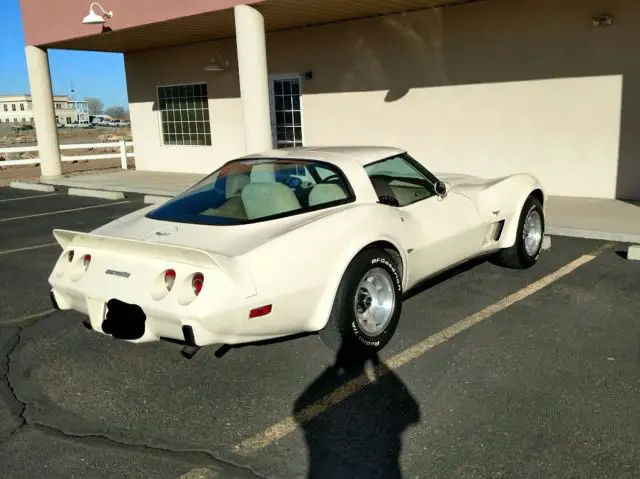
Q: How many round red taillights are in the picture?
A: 4